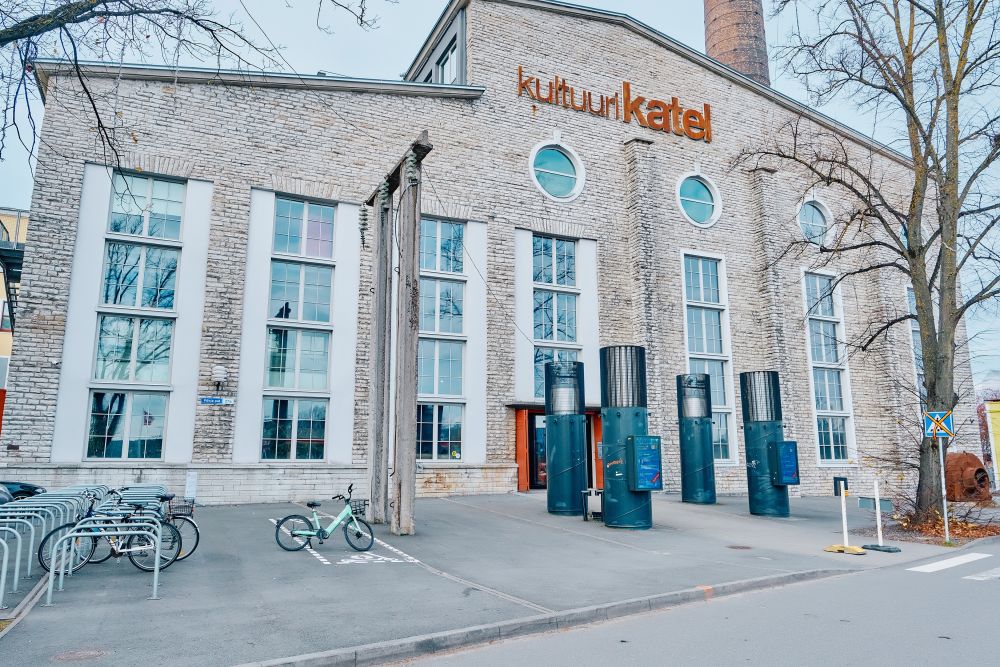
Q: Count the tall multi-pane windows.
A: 7